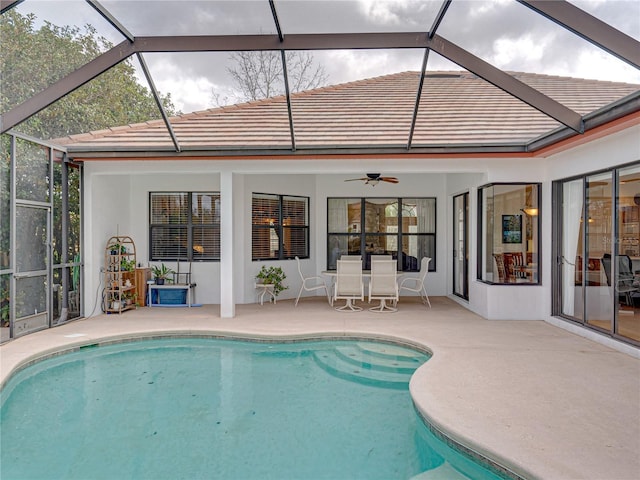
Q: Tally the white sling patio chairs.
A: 6